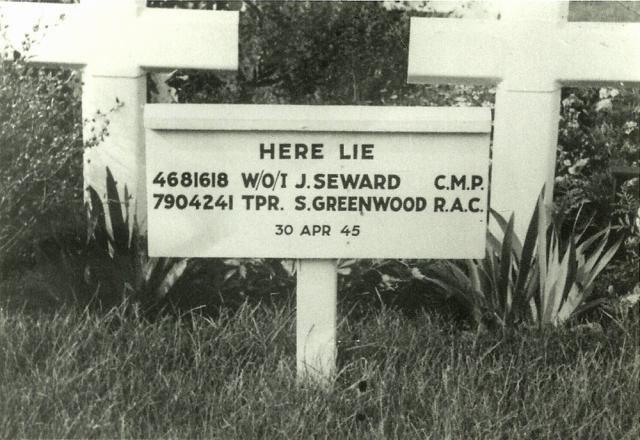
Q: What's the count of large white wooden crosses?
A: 2